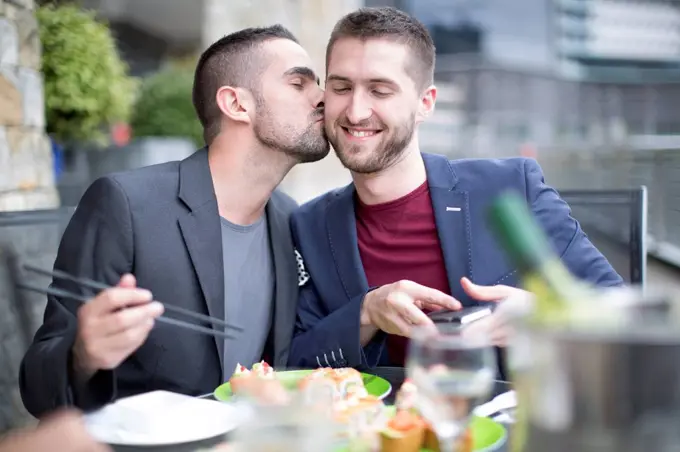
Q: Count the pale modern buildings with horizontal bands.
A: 1